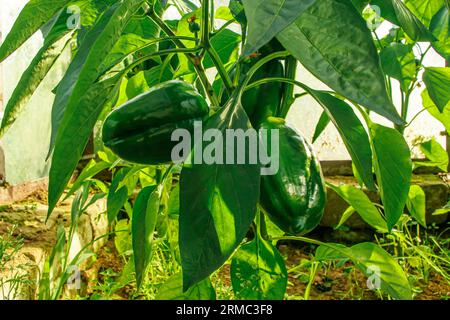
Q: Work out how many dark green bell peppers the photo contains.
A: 3